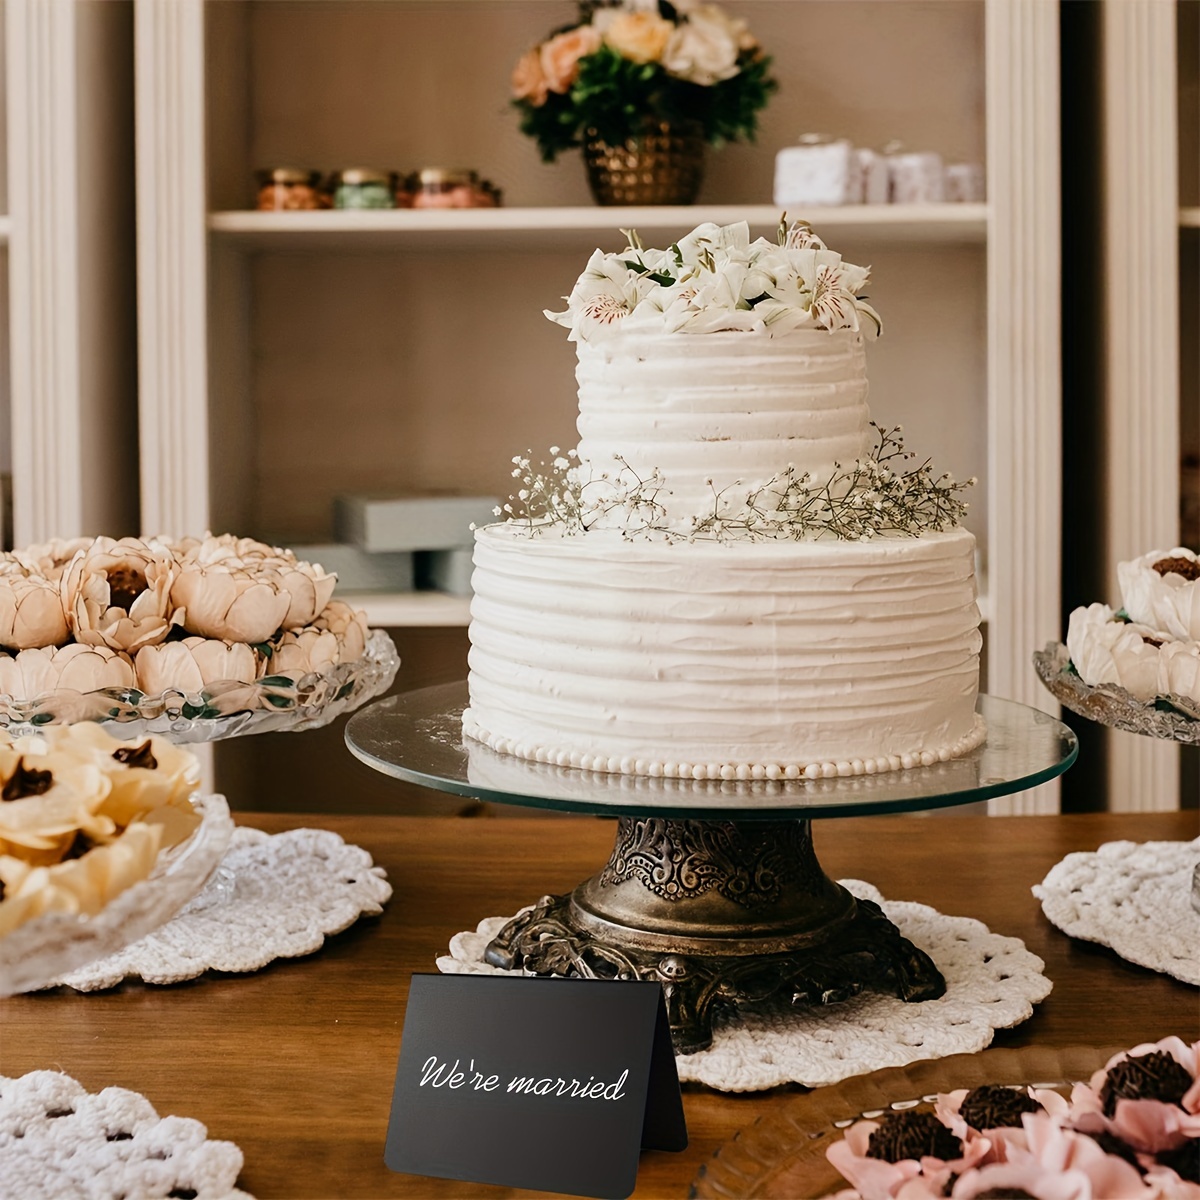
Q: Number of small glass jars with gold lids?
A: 3